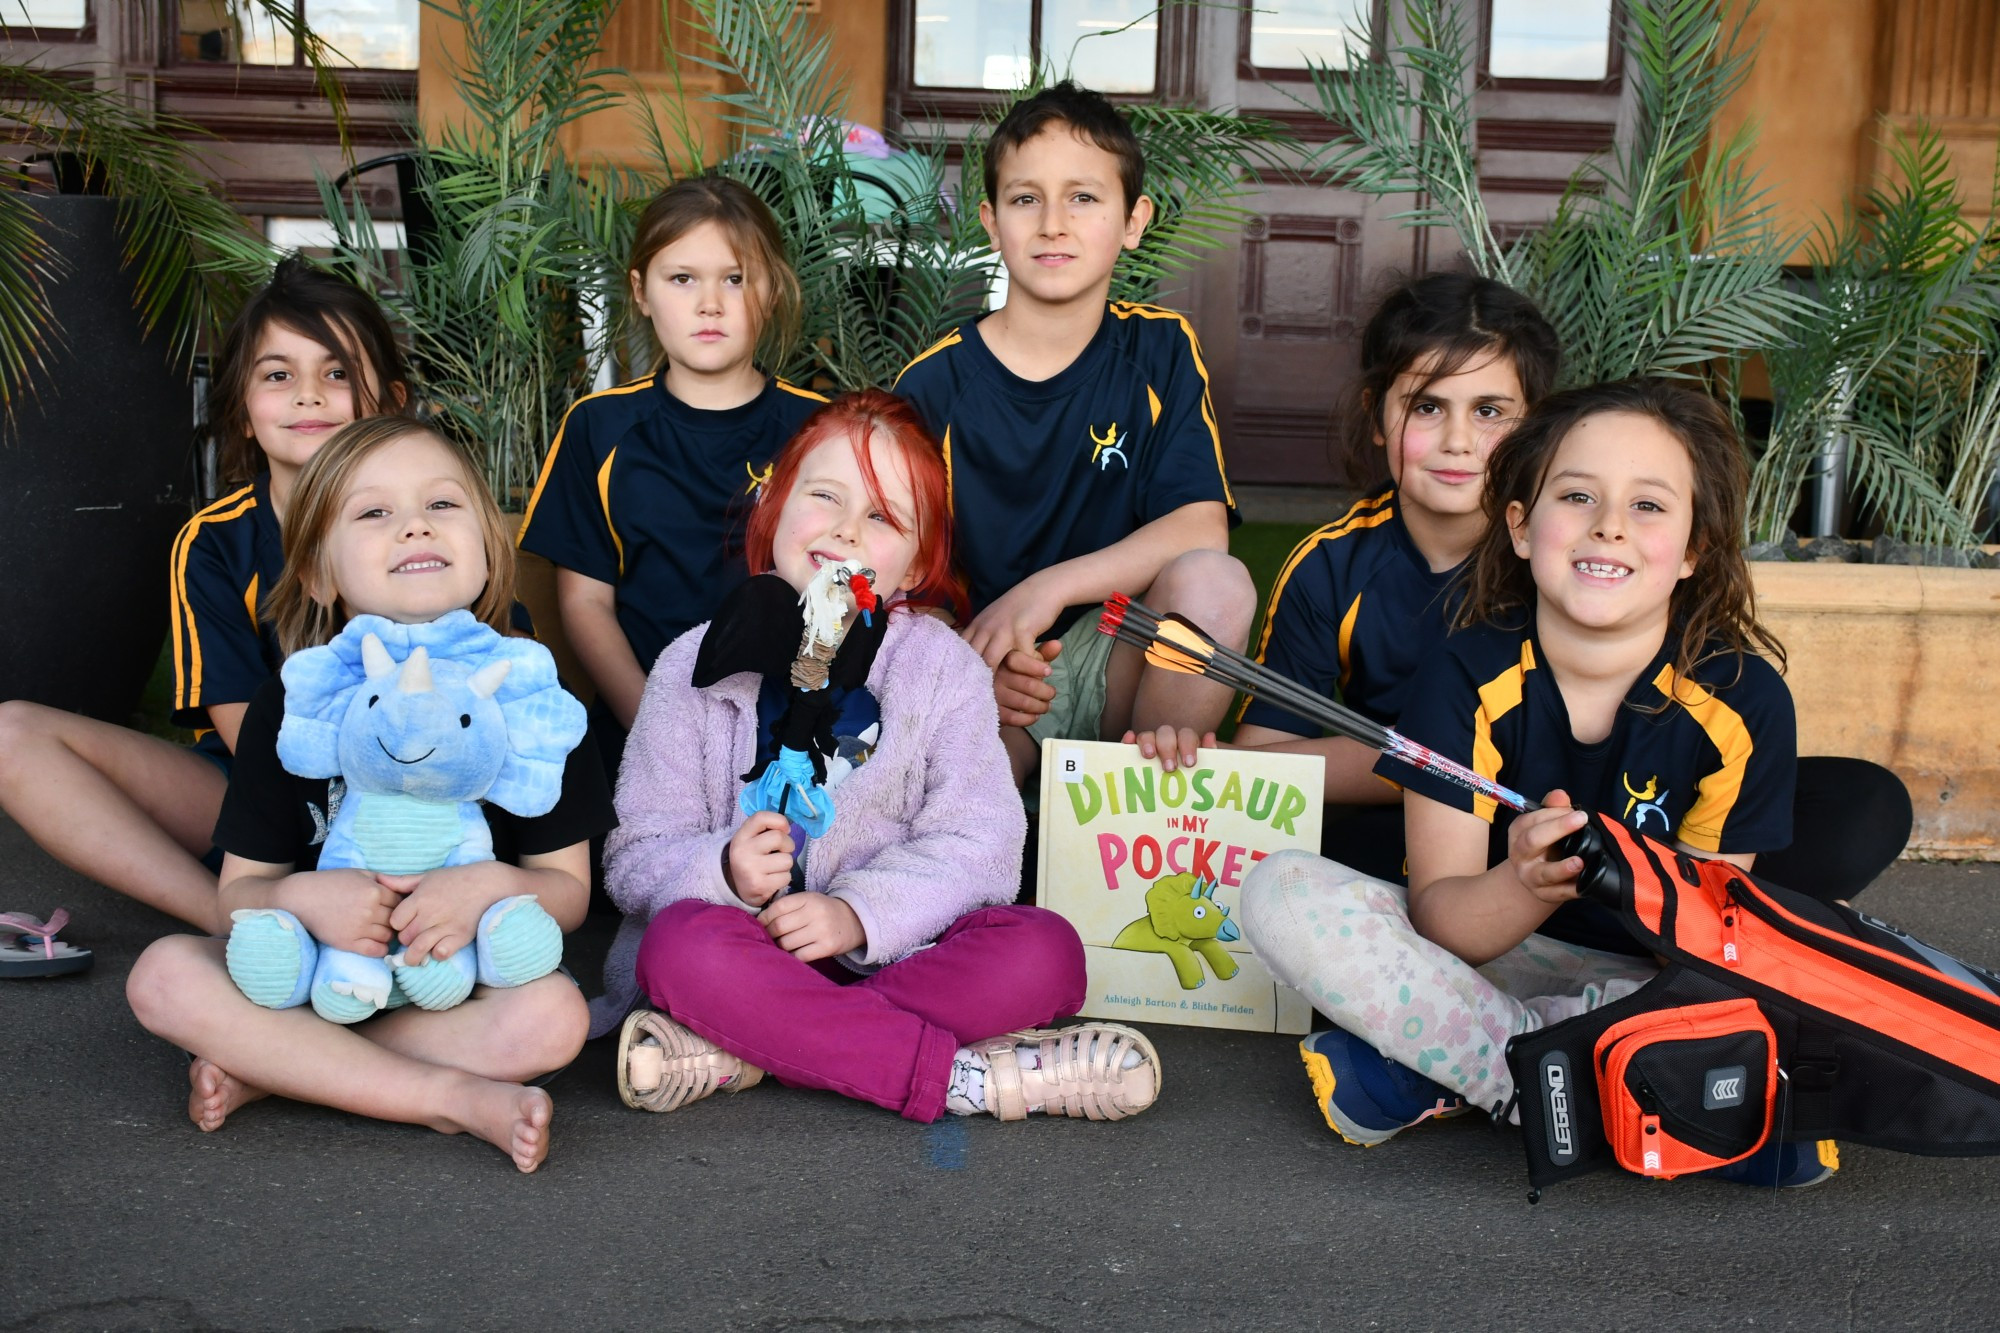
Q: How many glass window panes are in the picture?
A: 7